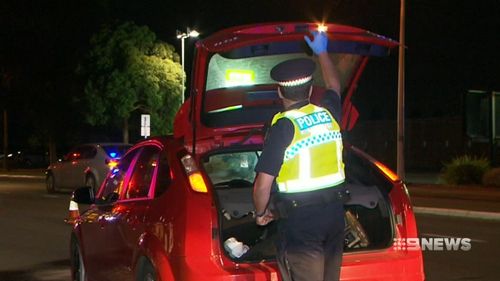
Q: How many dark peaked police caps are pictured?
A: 1